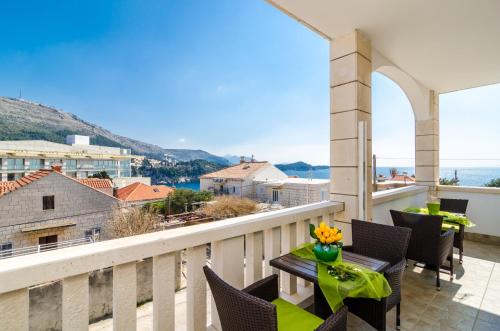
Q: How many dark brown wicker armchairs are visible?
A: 4